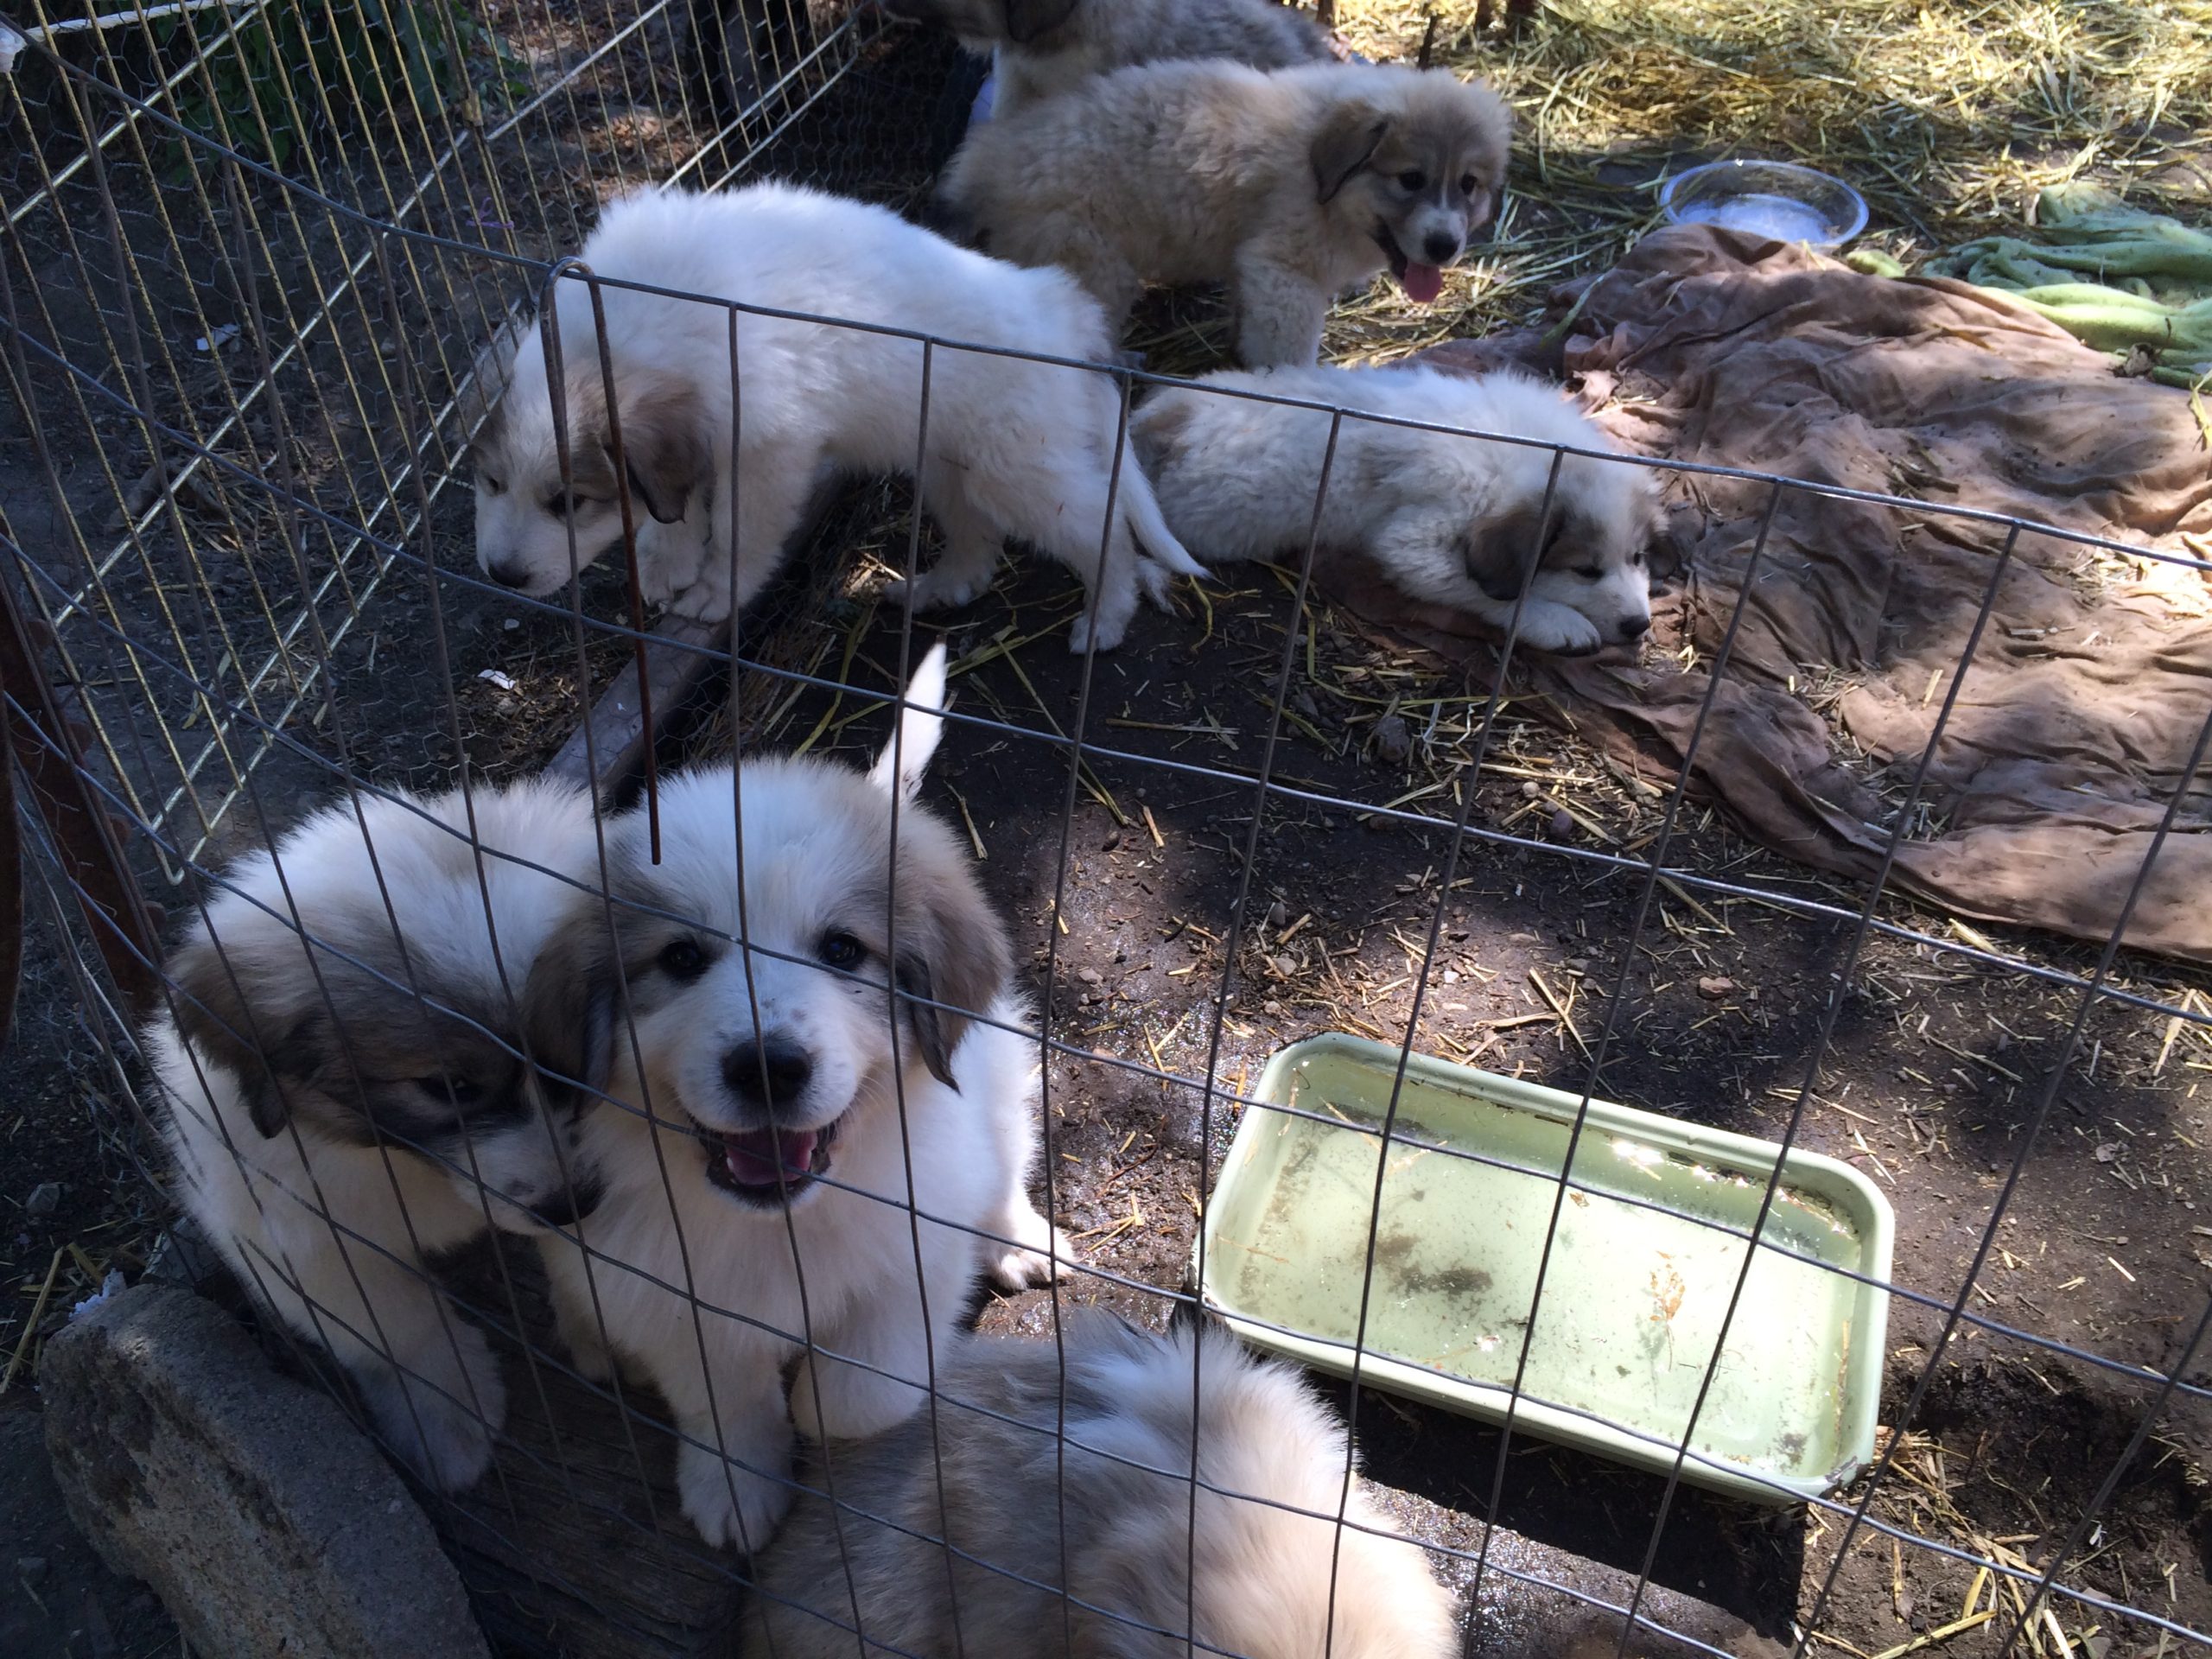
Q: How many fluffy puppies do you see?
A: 7